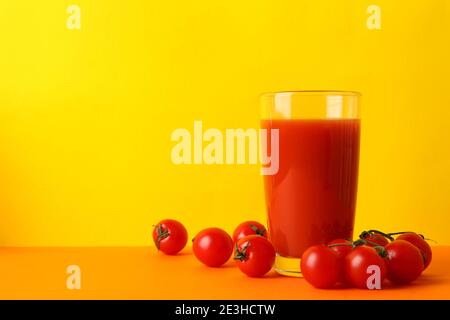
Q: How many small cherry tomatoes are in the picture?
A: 10